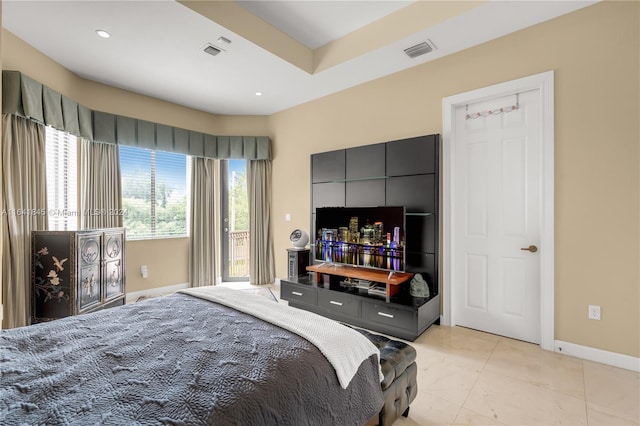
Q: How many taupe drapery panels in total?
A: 4